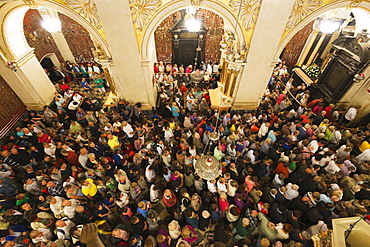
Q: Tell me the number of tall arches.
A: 3